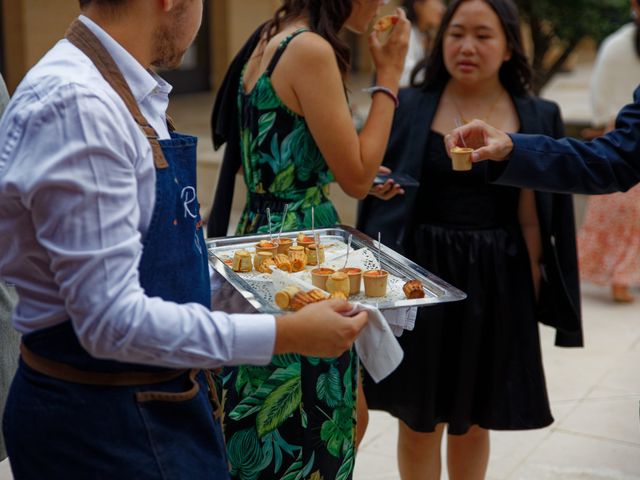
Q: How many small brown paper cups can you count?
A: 7